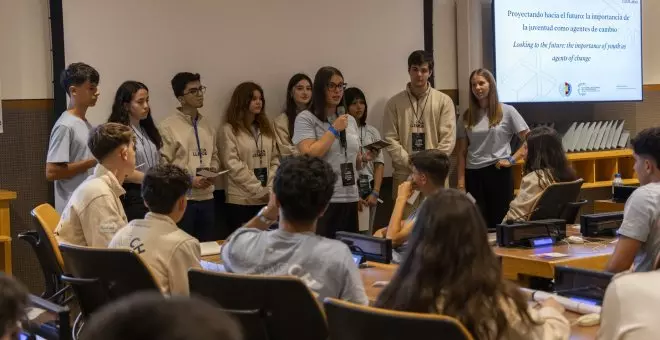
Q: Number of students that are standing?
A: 9